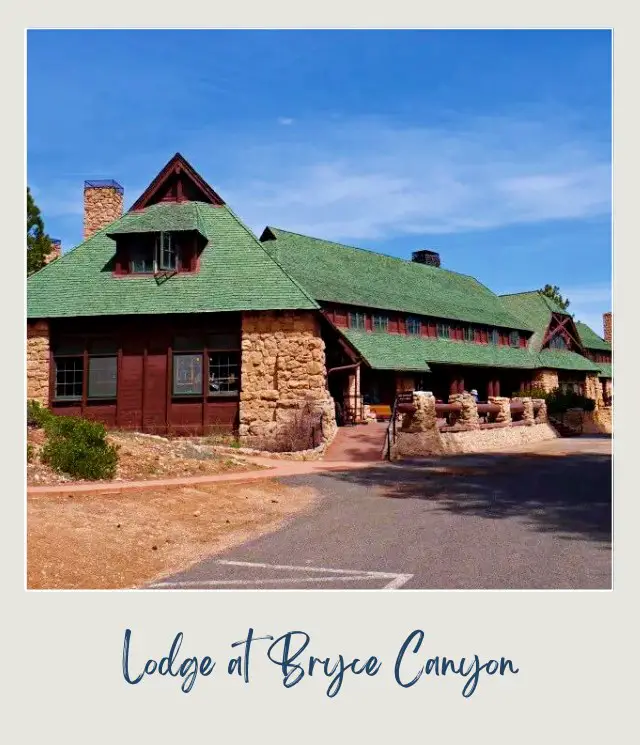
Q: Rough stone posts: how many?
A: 5